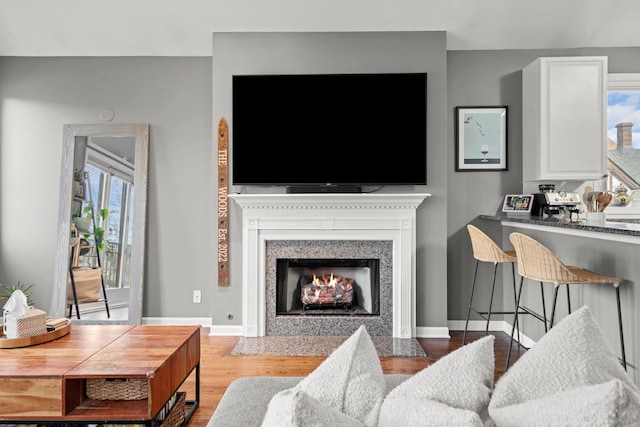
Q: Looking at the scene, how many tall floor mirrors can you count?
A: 1